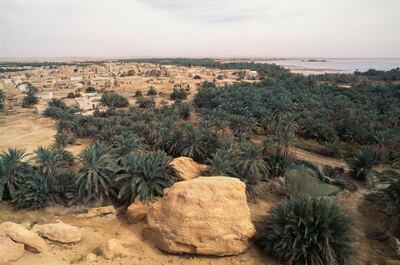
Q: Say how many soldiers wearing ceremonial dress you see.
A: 0